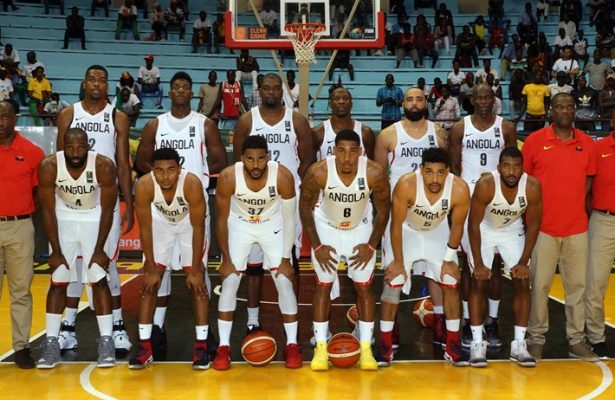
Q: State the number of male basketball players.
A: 12